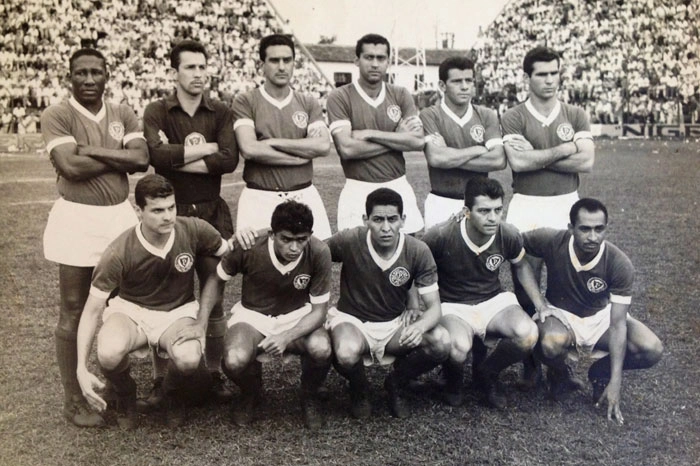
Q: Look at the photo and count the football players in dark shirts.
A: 11